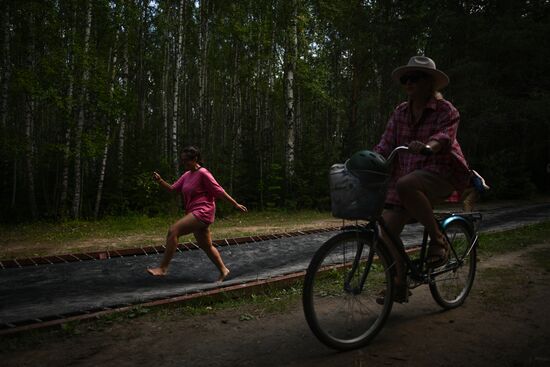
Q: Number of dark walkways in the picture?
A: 1